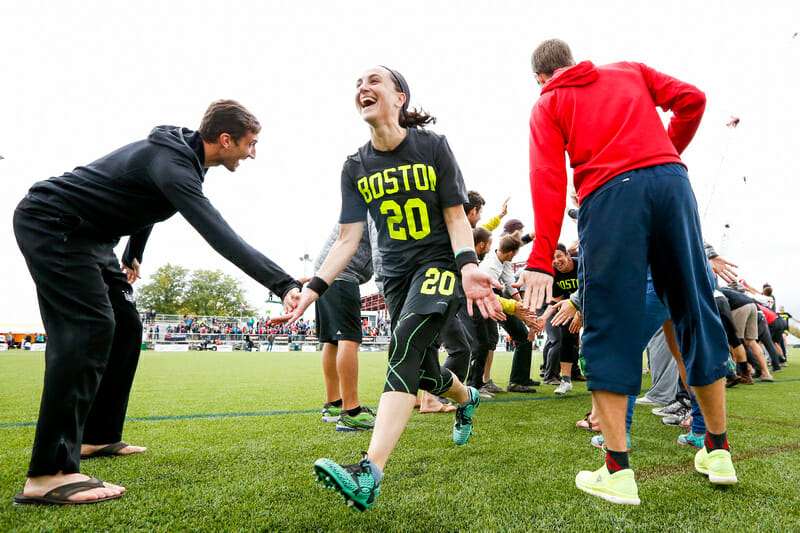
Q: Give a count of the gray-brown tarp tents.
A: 0